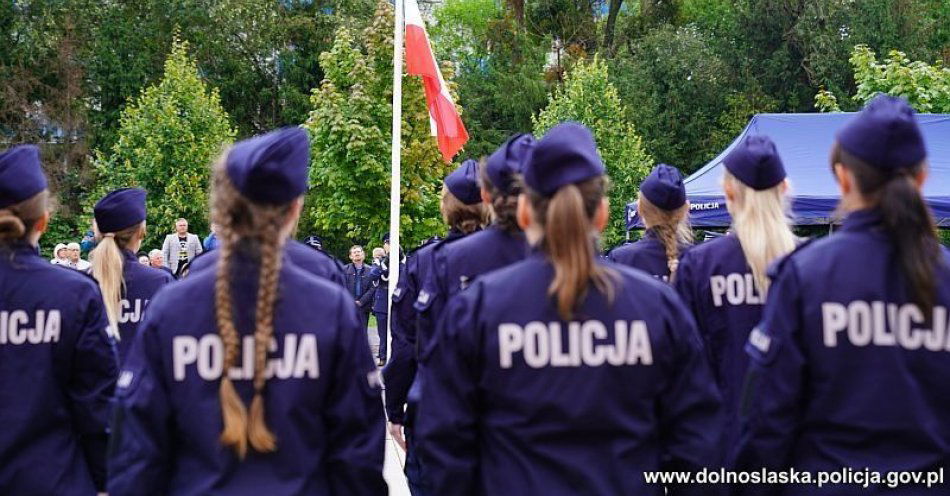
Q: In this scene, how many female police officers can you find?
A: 9